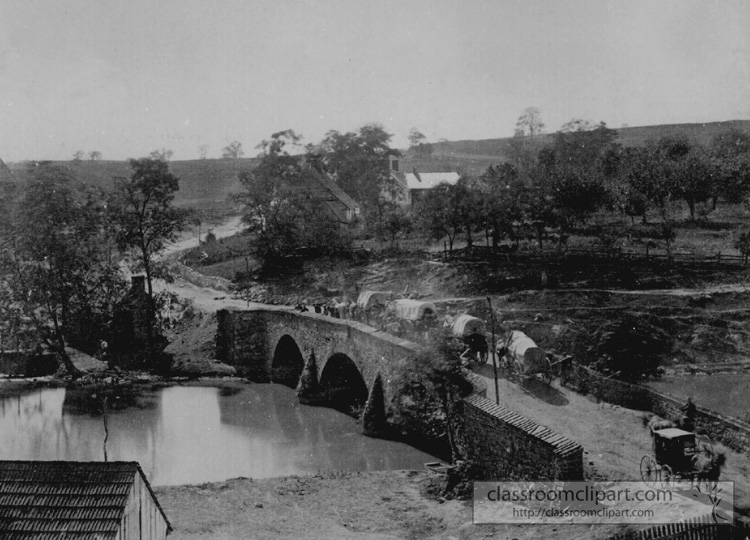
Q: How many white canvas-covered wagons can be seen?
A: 4